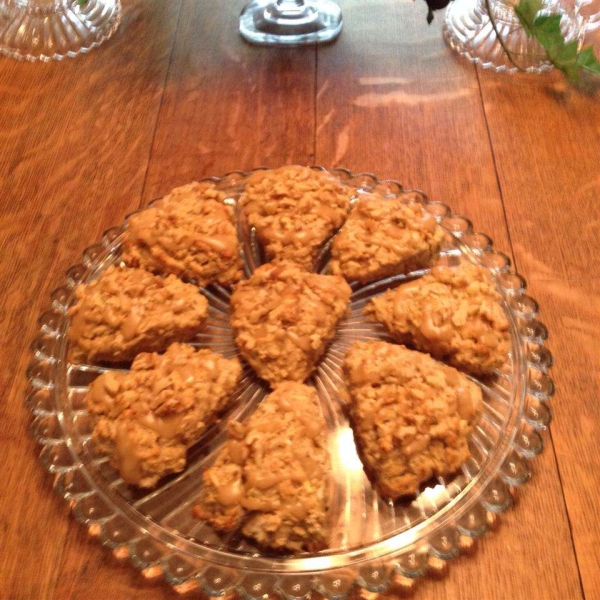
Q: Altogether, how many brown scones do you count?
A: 9